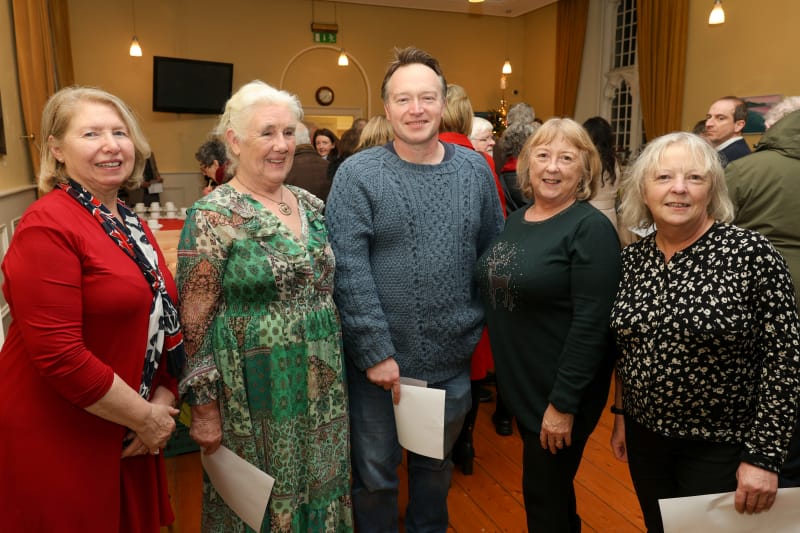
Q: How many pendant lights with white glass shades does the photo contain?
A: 4